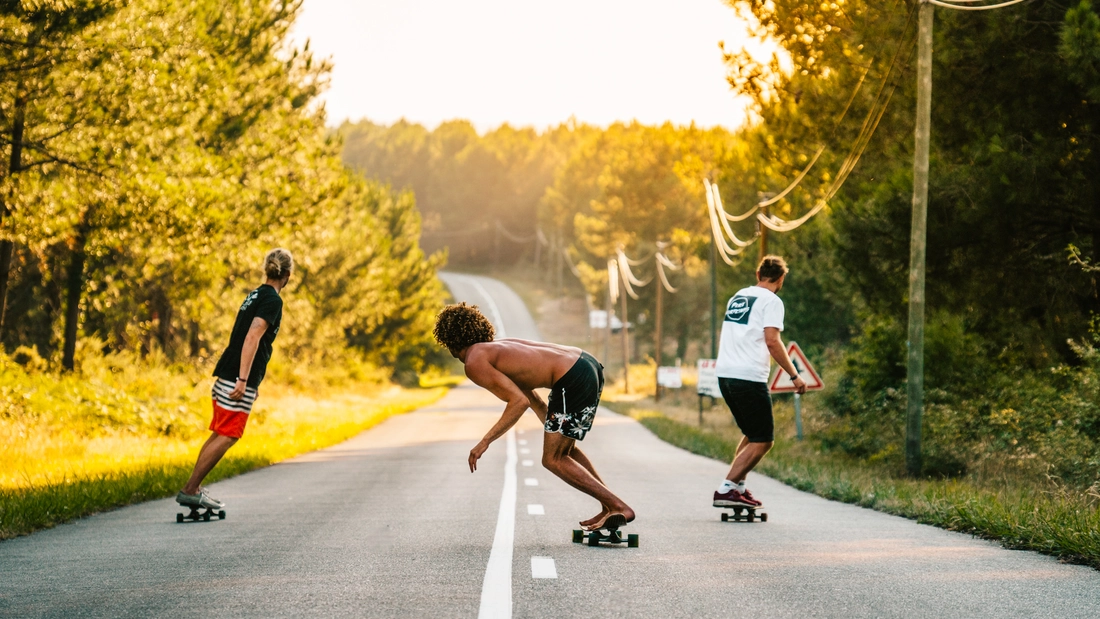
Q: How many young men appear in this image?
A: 3